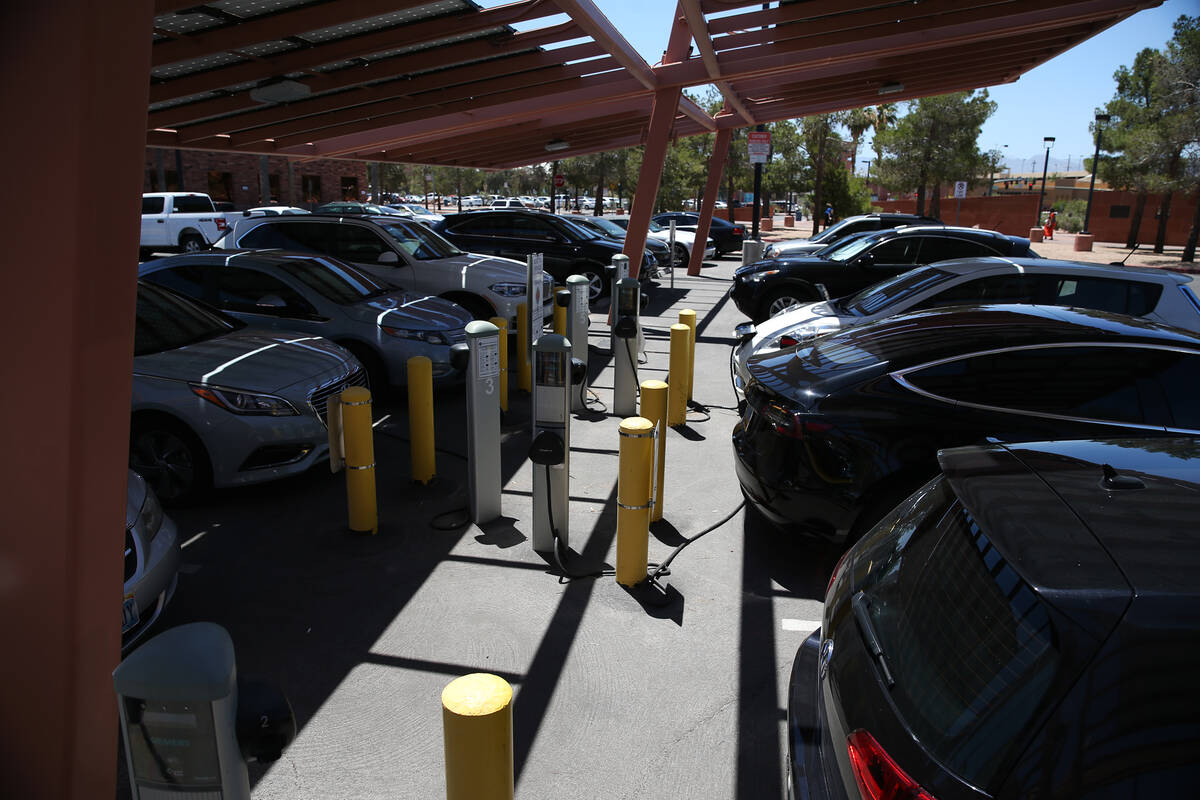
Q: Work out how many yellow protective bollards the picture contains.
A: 10